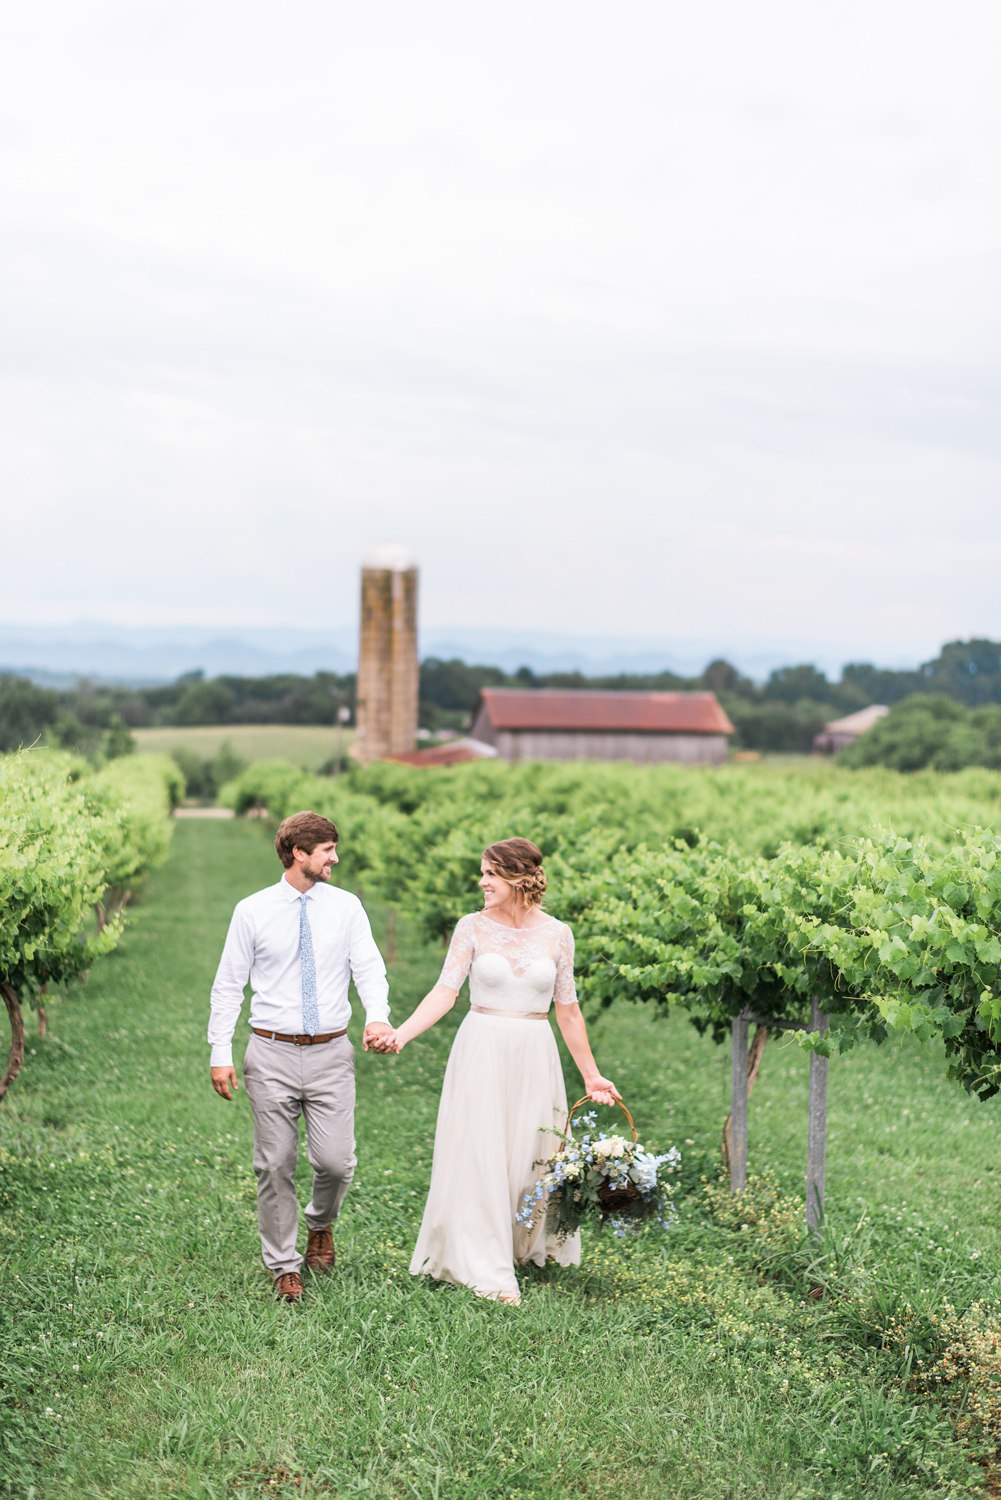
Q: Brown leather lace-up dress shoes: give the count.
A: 2